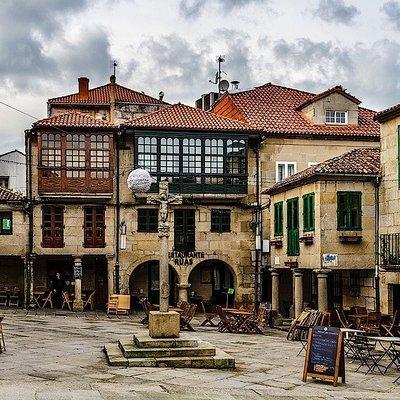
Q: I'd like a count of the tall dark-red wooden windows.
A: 2